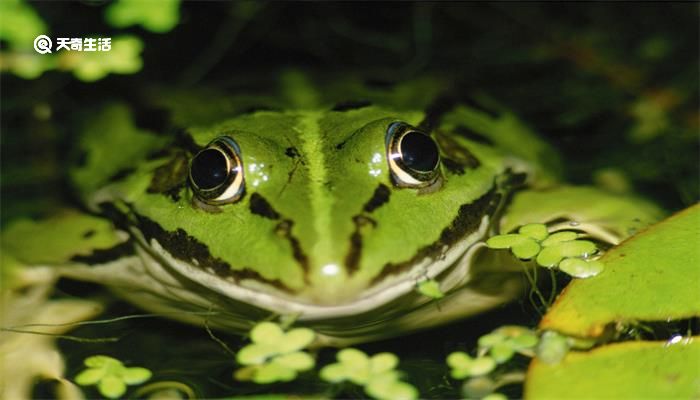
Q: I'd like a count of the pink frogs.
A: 0